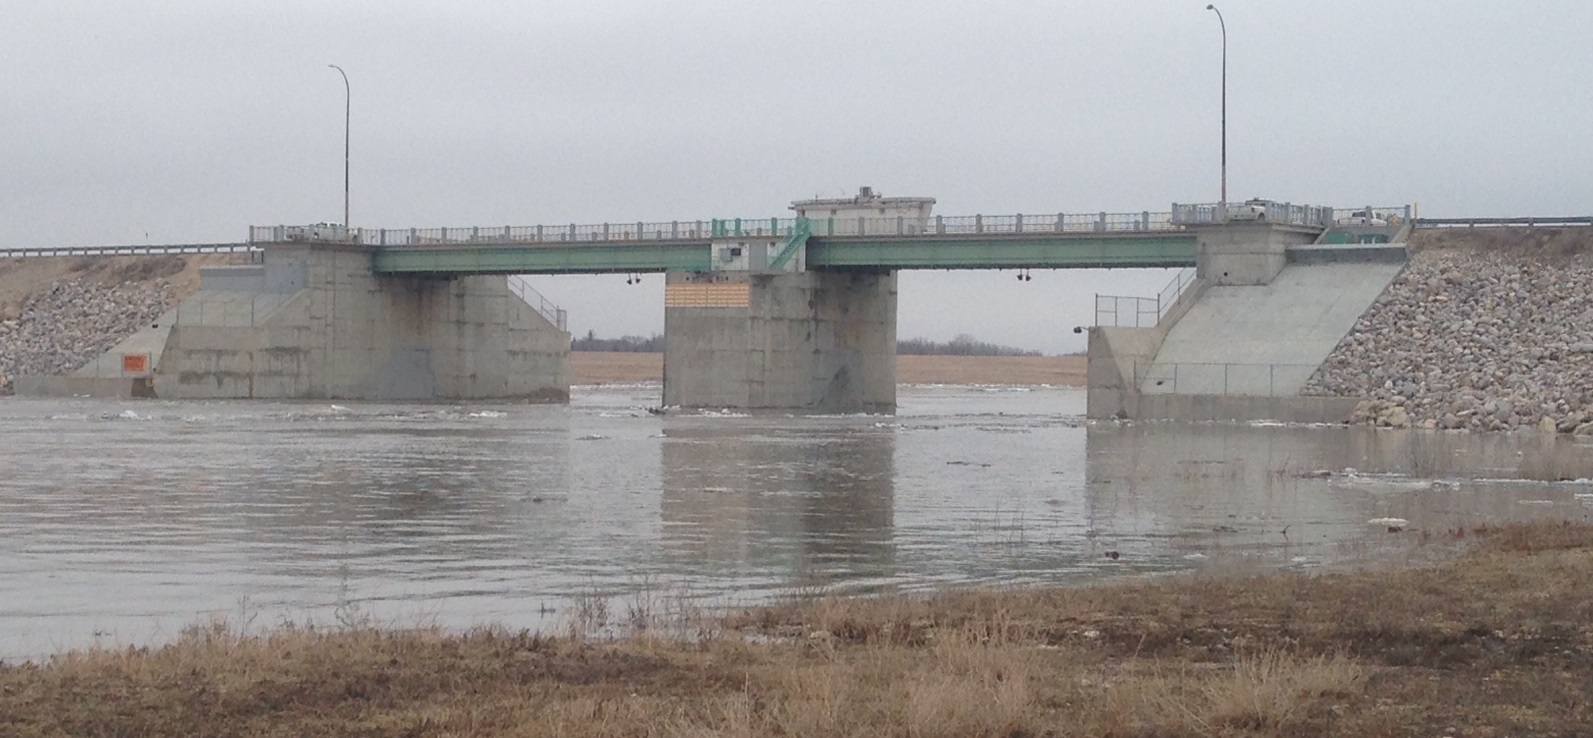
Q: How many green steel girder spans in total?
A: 2